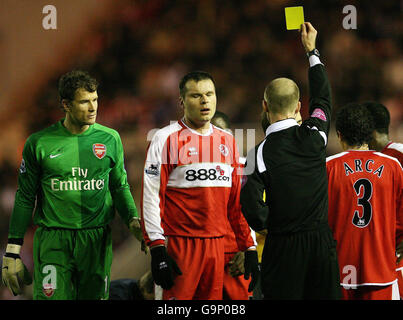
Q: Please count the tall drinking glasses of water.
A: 0